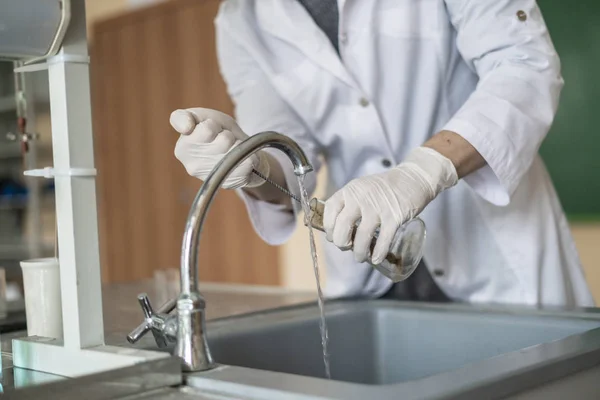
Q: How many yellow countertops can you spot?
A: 0